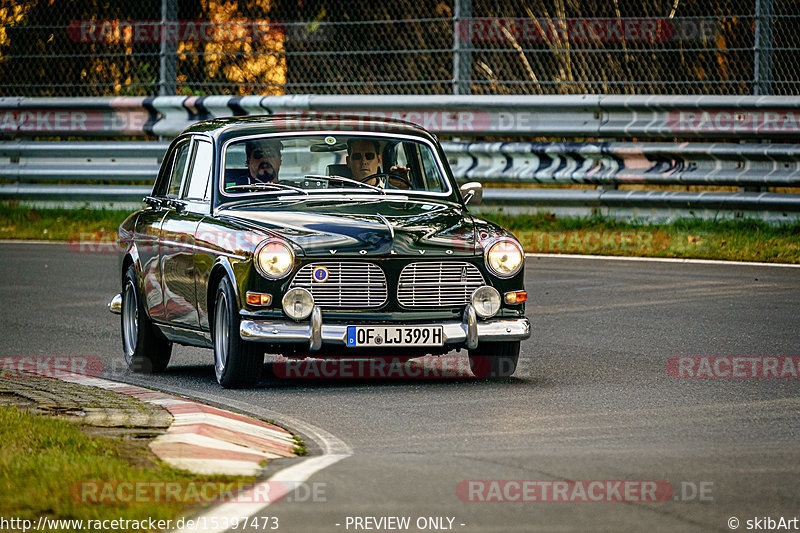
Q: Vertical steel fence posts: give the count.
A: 3